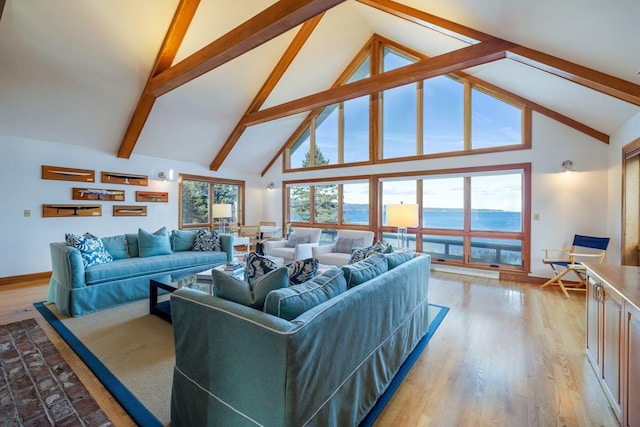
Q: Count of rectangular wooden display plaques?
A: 6